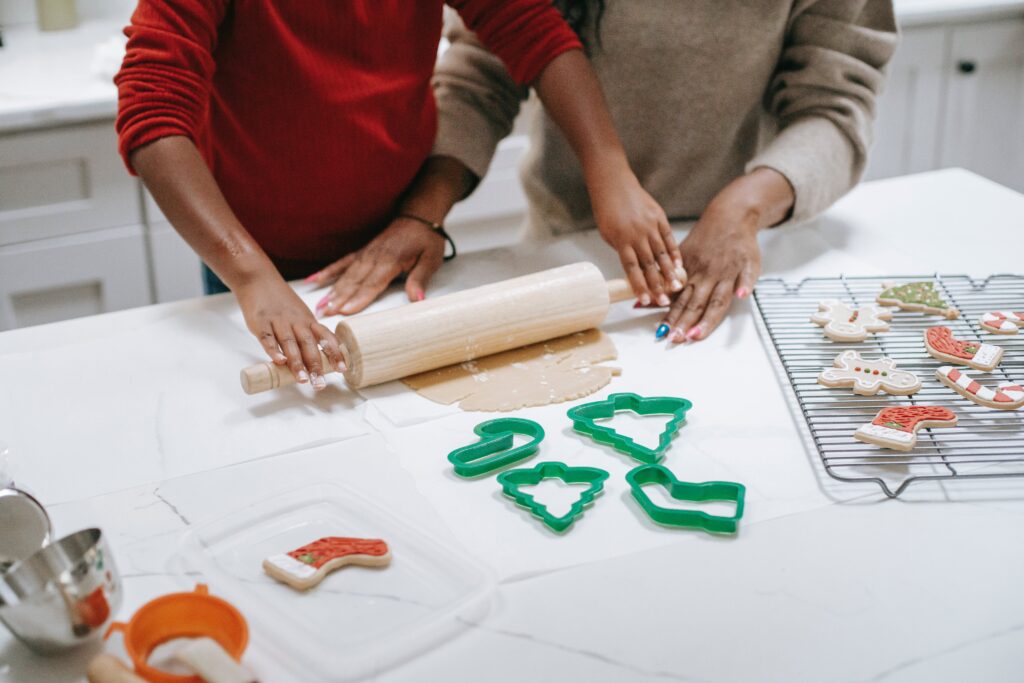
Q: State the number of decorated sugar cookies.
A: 8